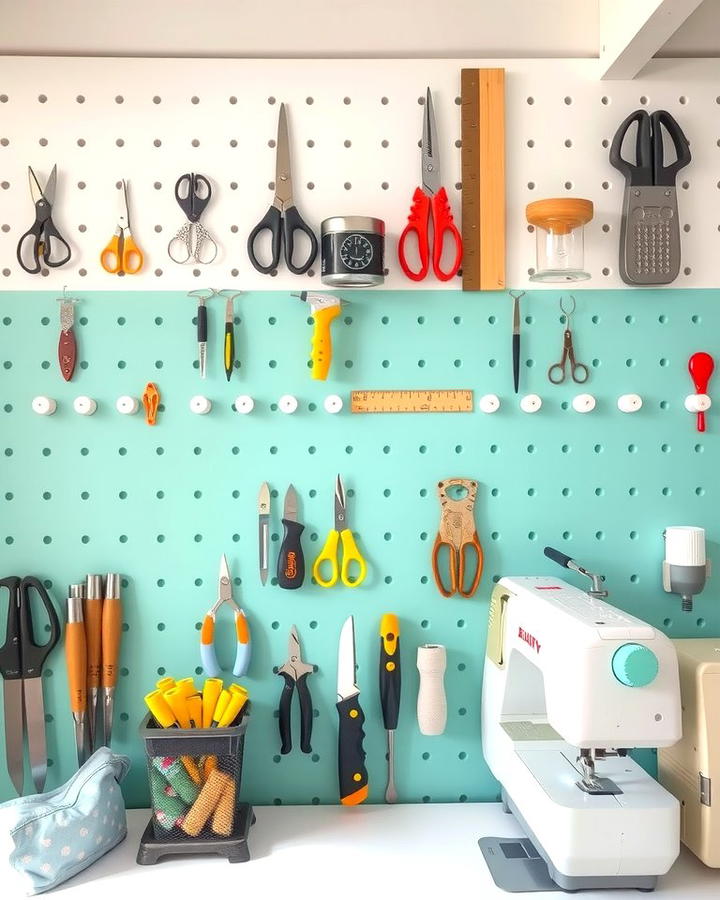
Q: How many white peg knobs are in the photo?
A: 12